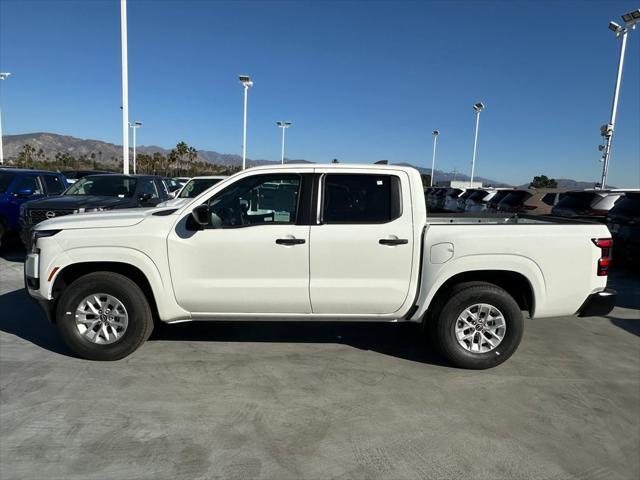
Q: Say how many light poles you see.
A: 8